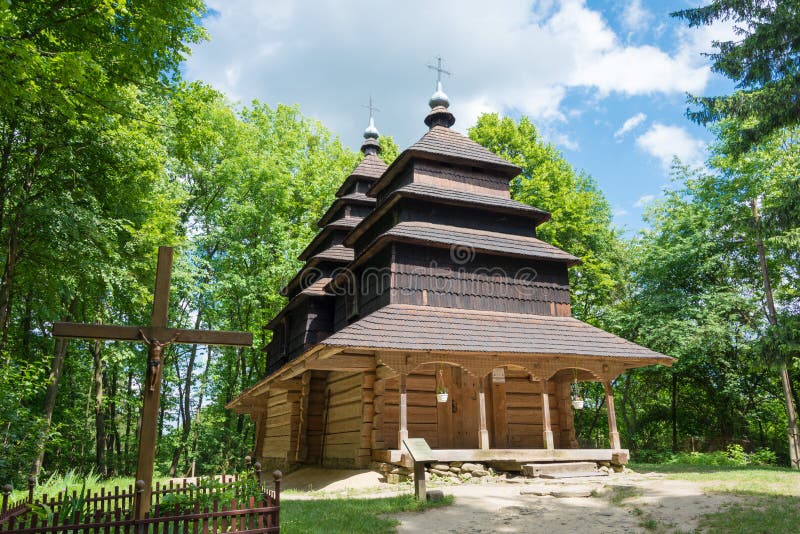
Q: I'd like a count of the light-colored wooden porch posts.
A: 4